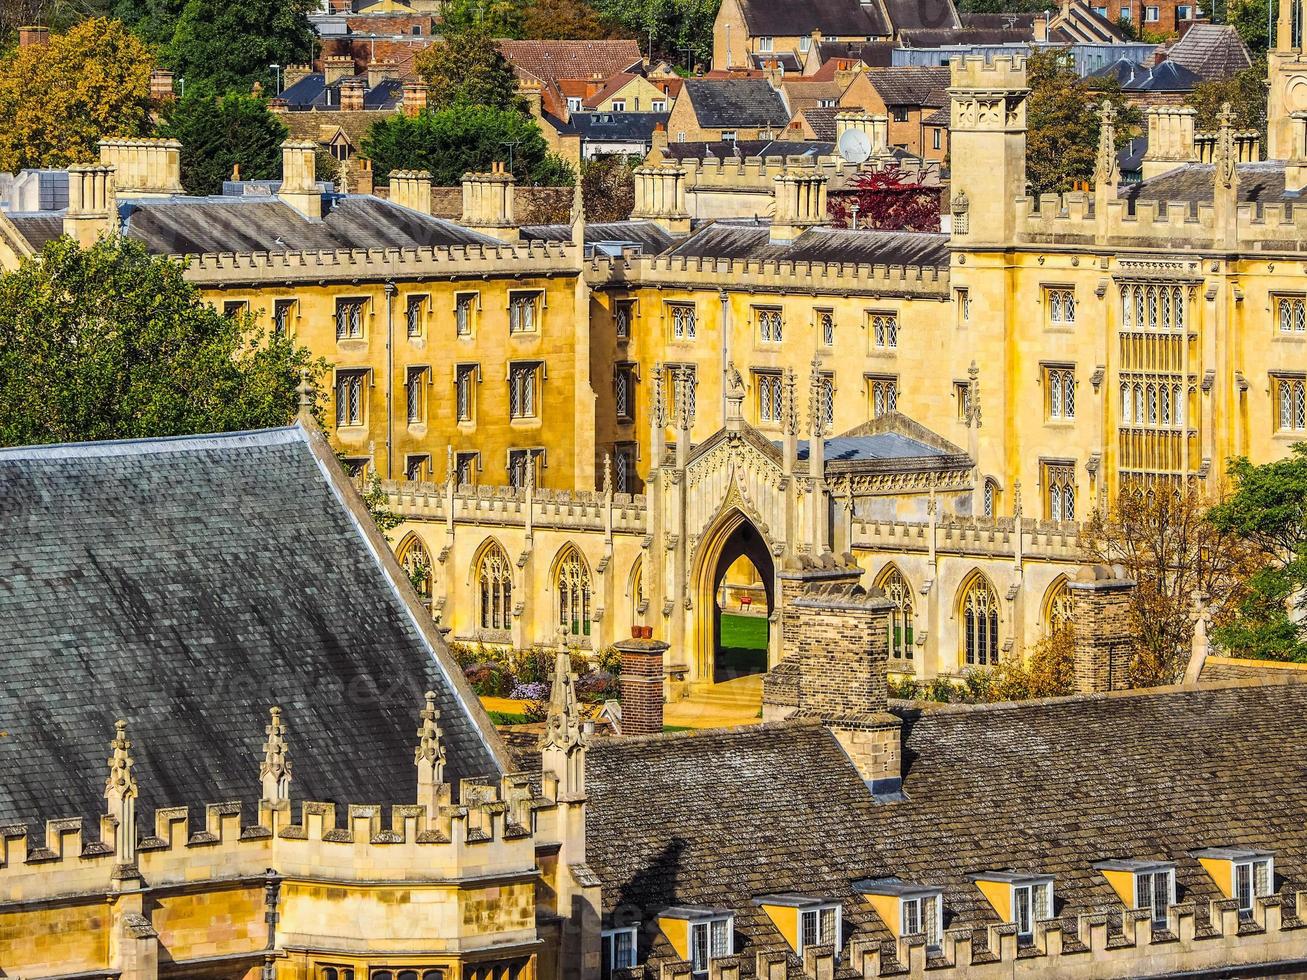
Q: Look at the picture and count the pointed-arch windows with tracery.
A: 7